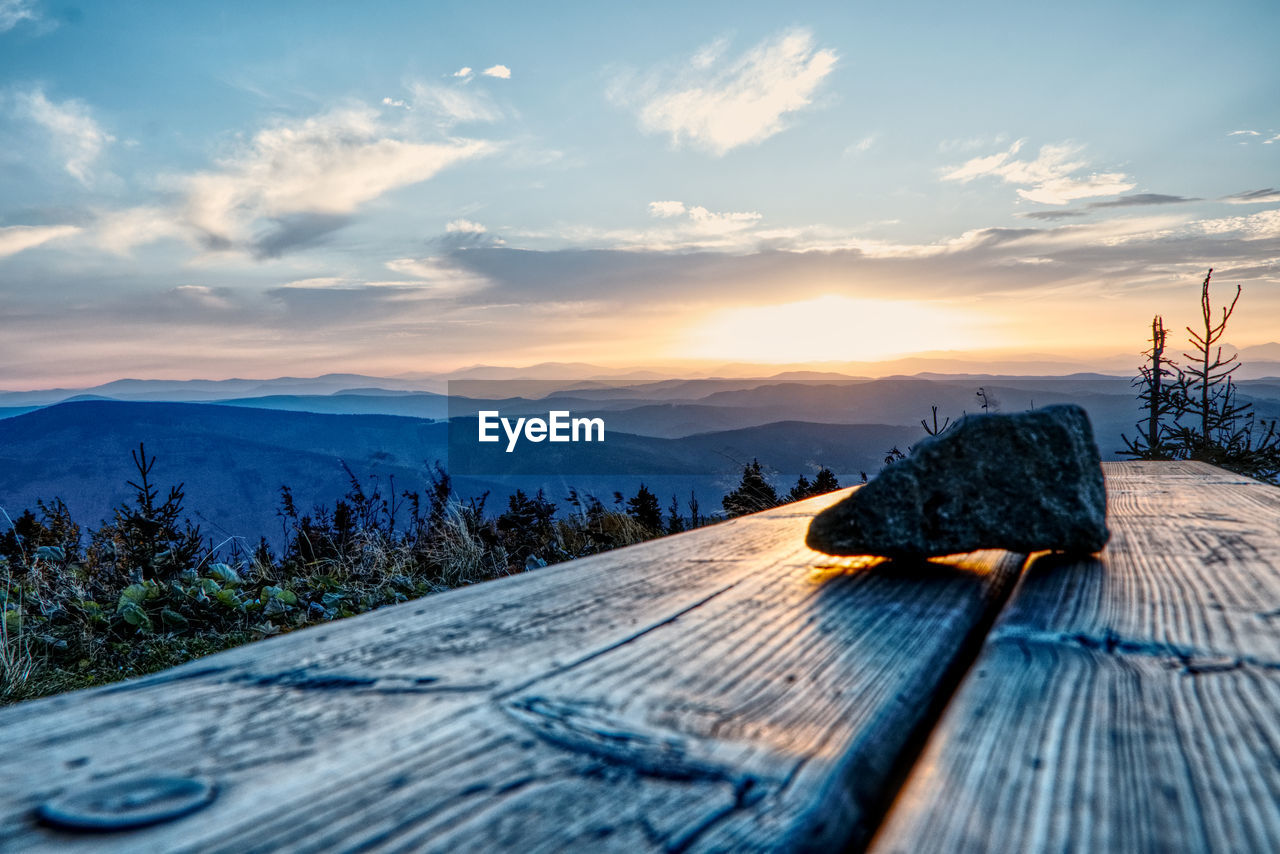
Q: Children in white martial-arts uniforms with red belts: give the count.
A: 0